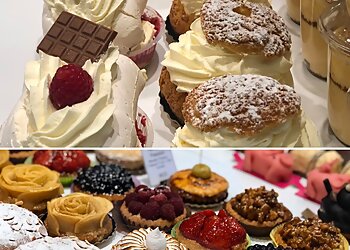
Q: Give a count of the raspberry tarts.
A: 1